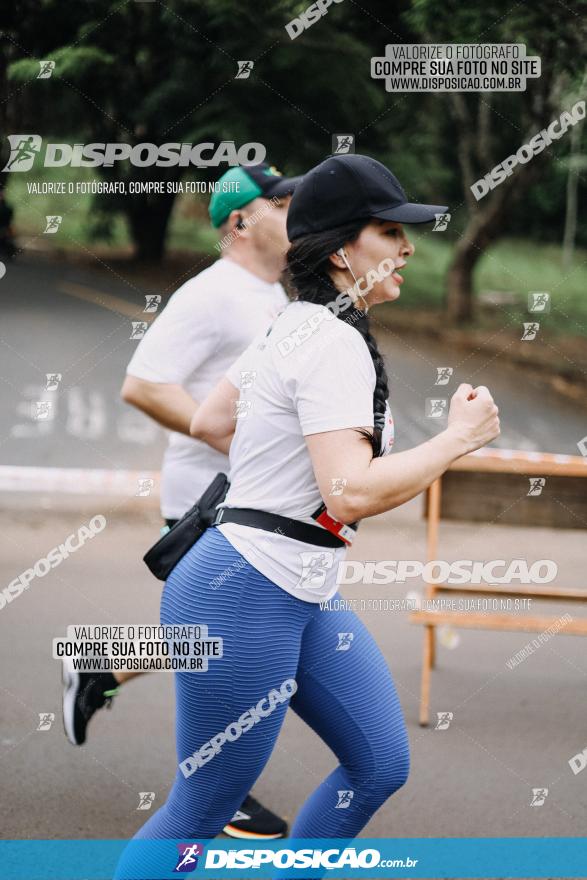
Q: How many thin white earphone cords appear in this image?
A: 1